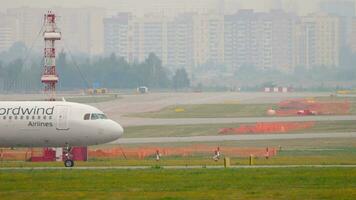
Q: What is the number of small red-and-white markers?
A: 3